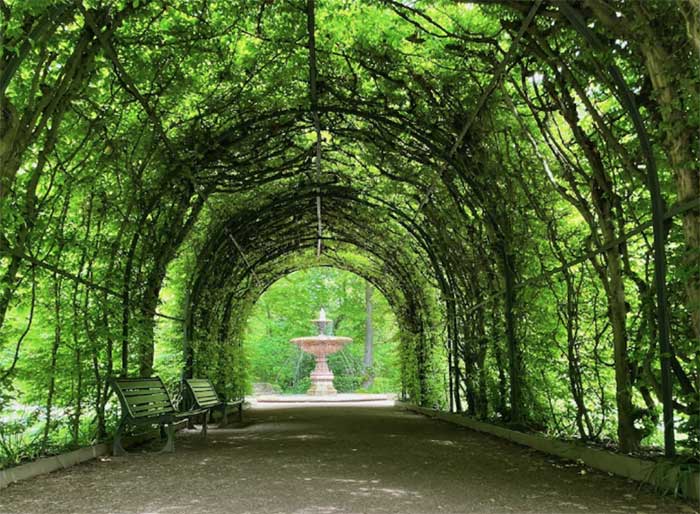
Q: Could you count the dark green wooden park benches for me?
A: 2